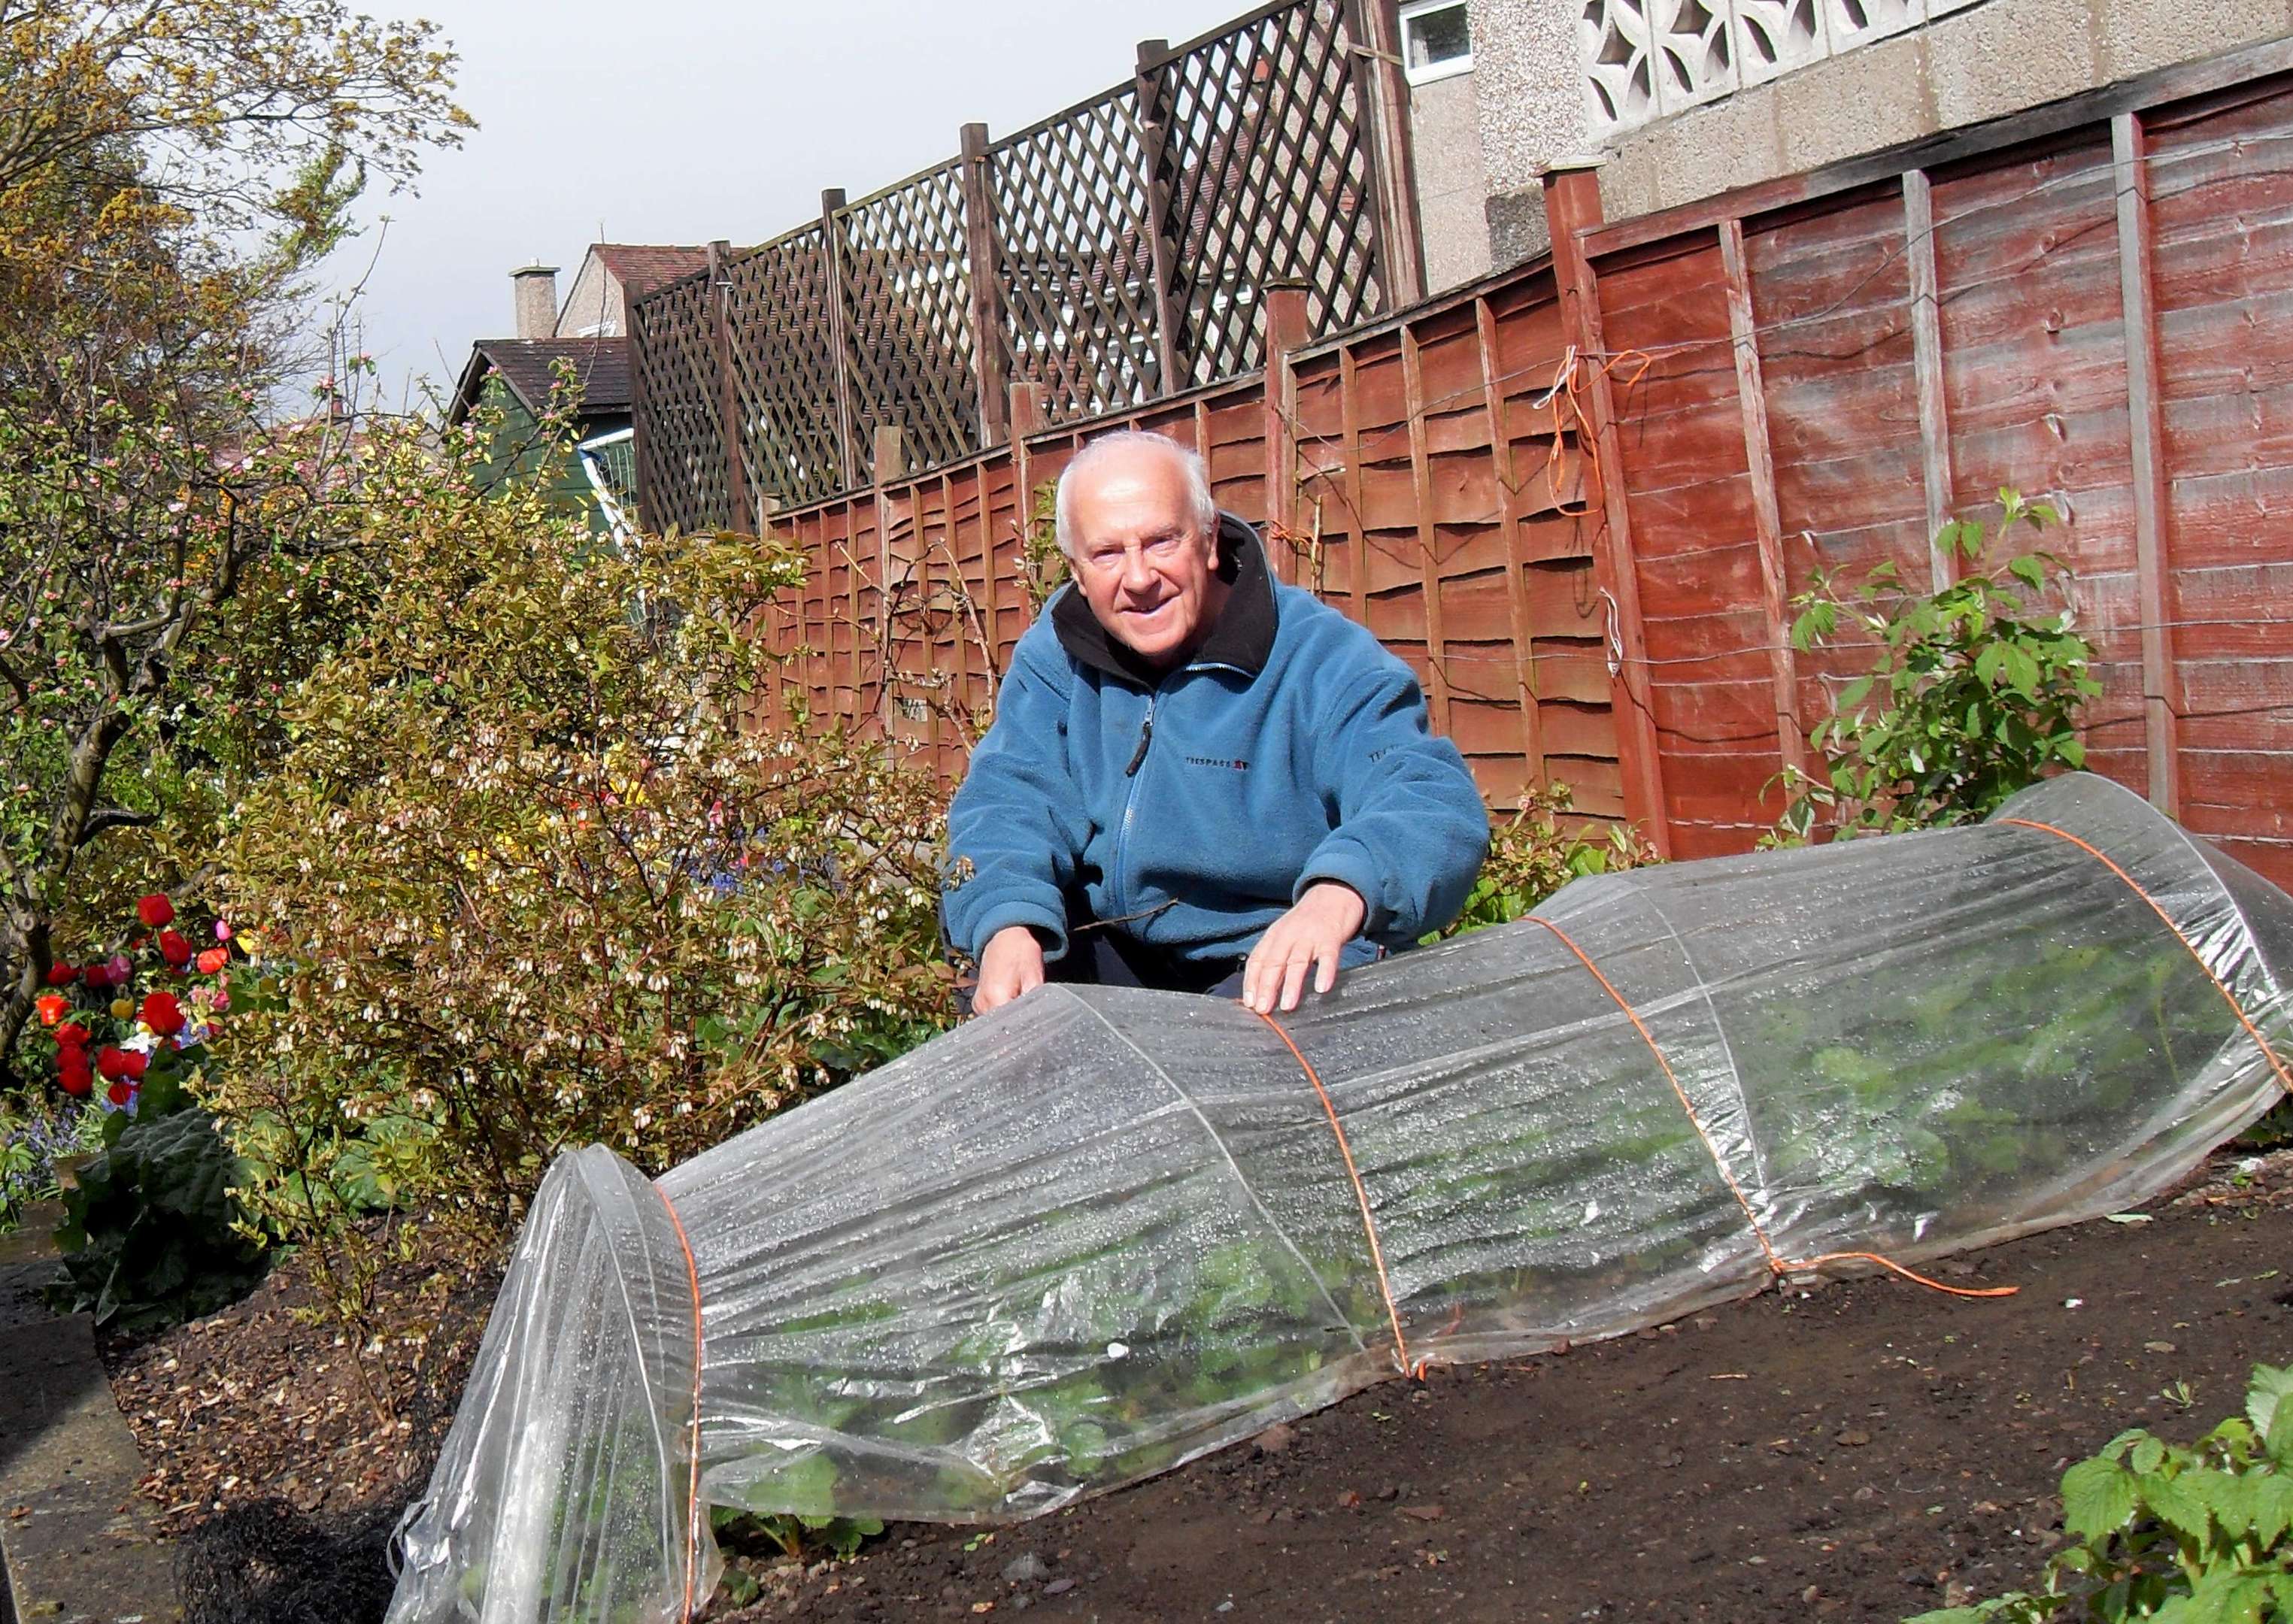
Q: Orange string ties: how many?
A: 4